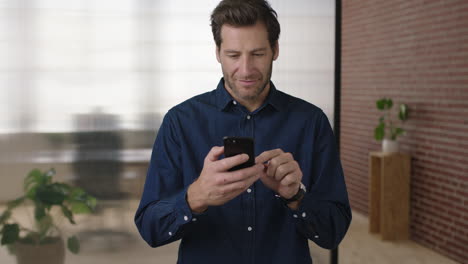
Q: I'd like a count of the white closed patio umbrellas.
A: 0